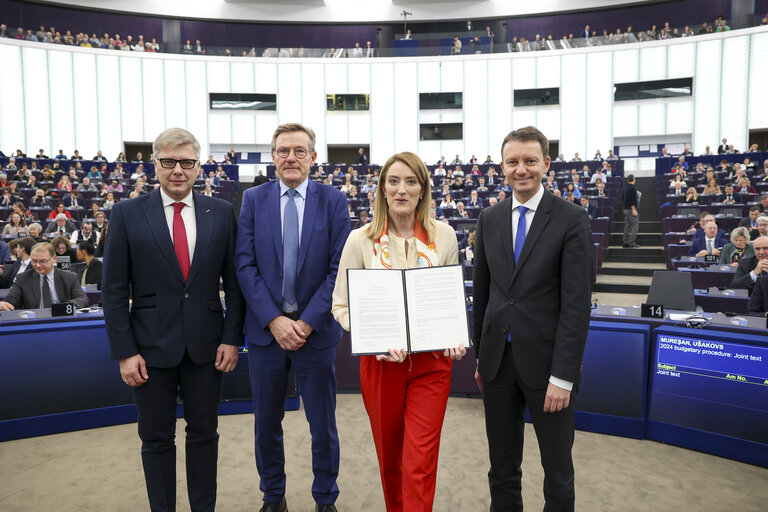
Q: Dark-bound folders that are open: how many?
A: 1